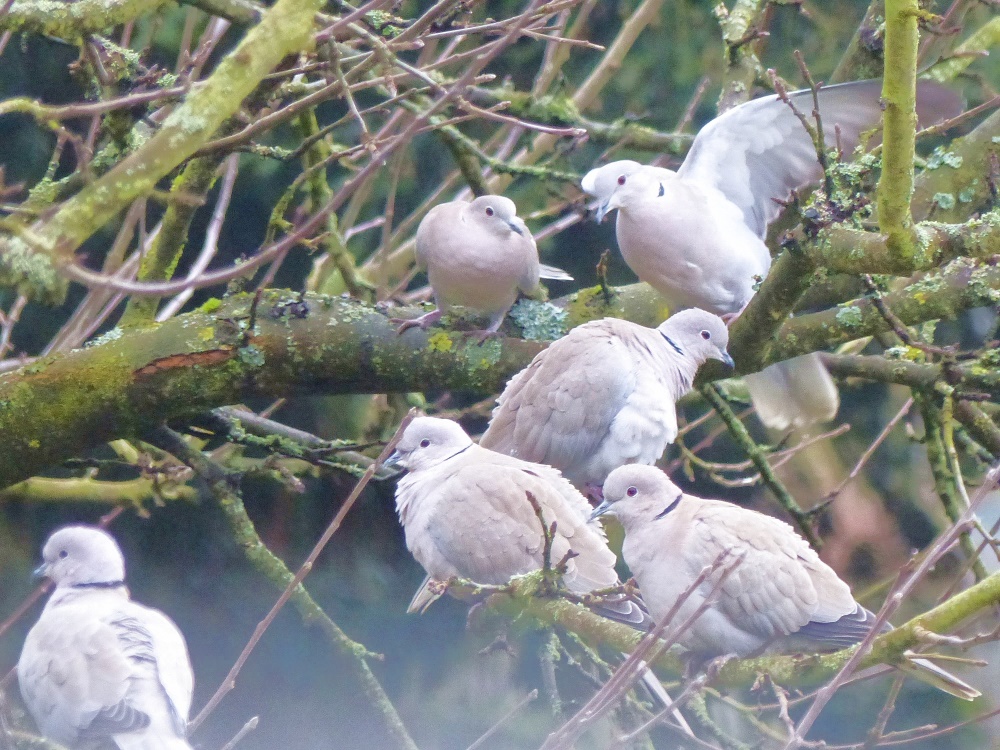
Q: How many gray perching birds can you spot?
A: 6